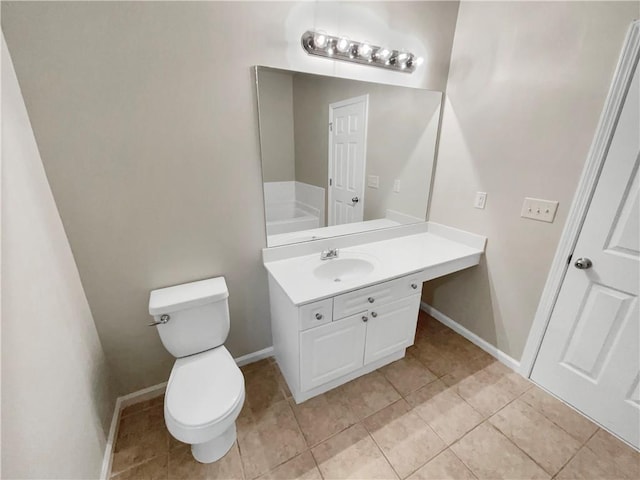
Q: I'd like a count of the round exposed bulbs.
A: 6